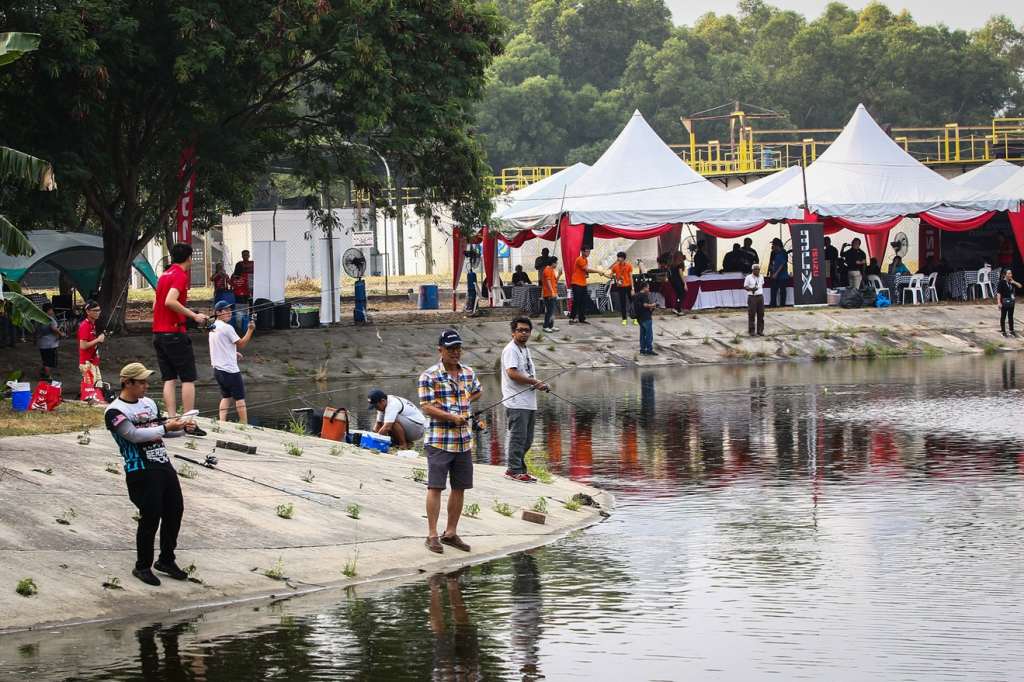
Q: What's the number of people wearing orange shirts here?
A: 3